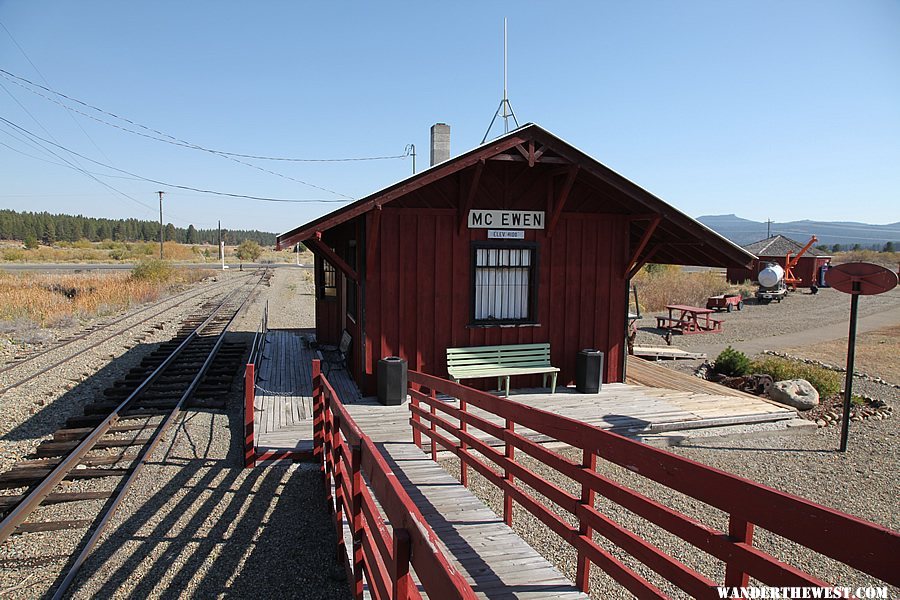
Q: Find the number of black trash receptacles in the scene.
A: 2